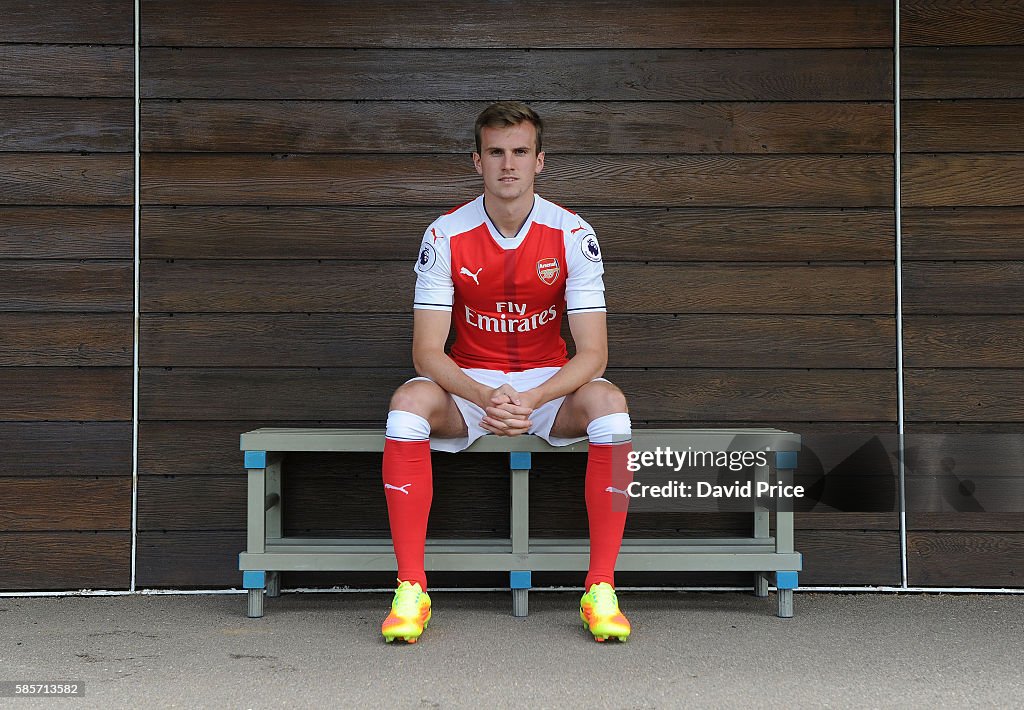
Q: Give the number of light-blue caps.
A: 6